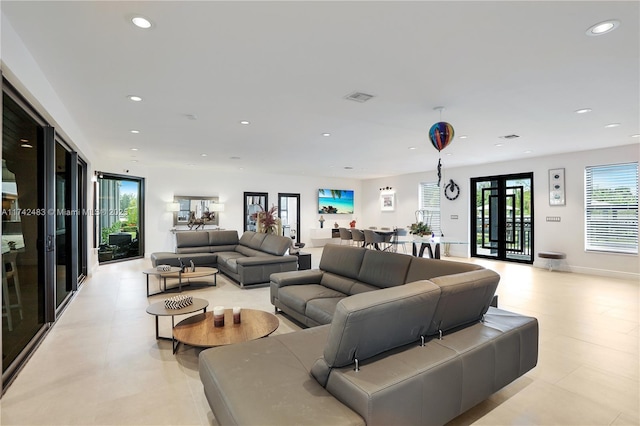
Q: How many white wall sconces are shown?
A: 2